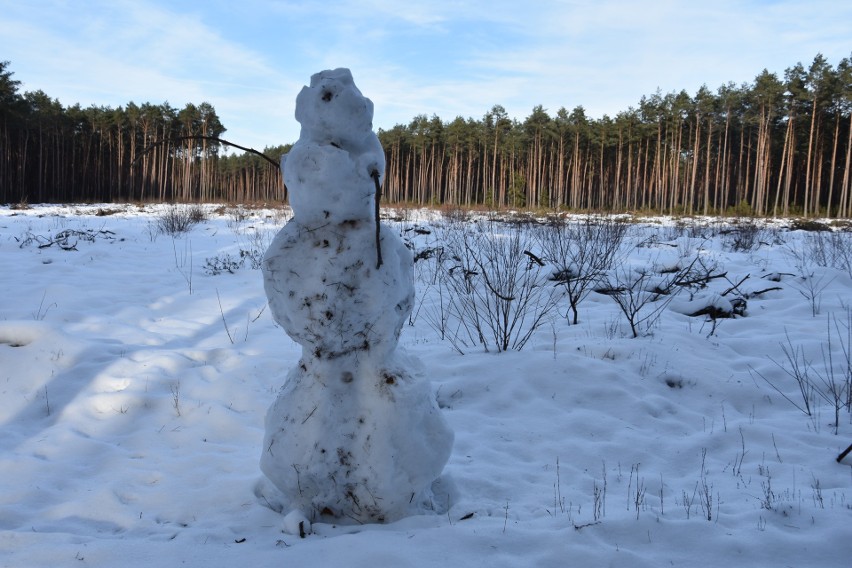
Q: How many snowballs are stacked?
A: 4